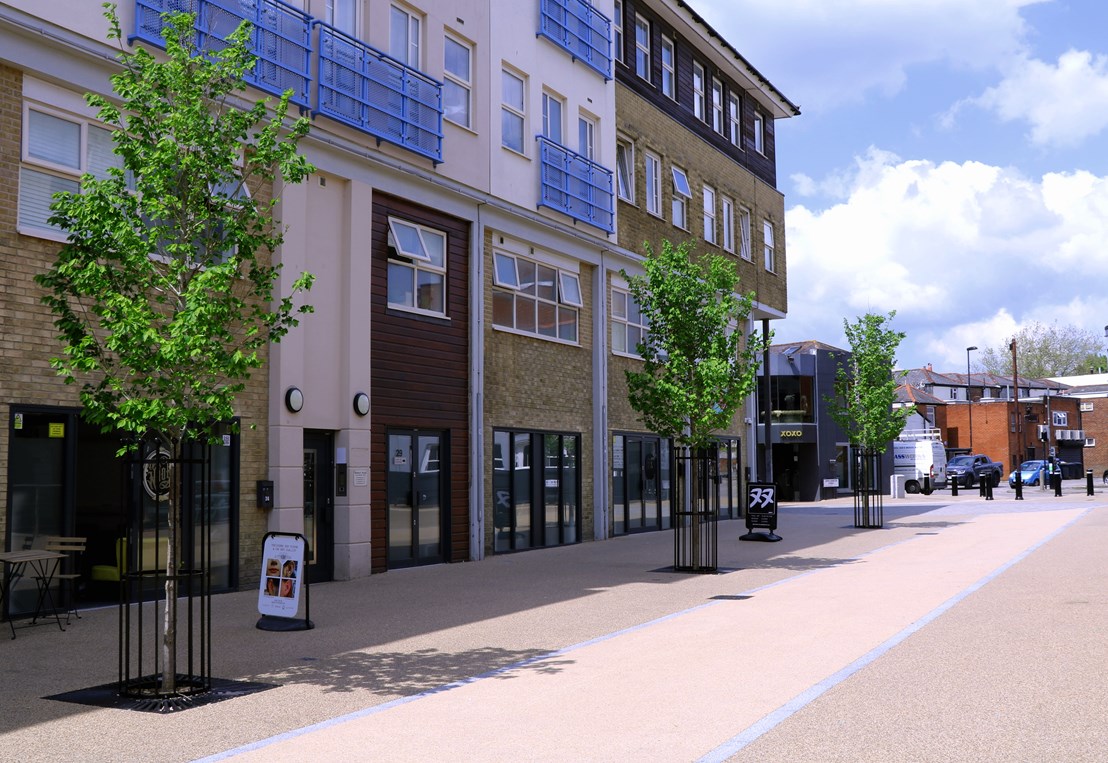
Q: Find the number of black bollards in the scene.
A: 7